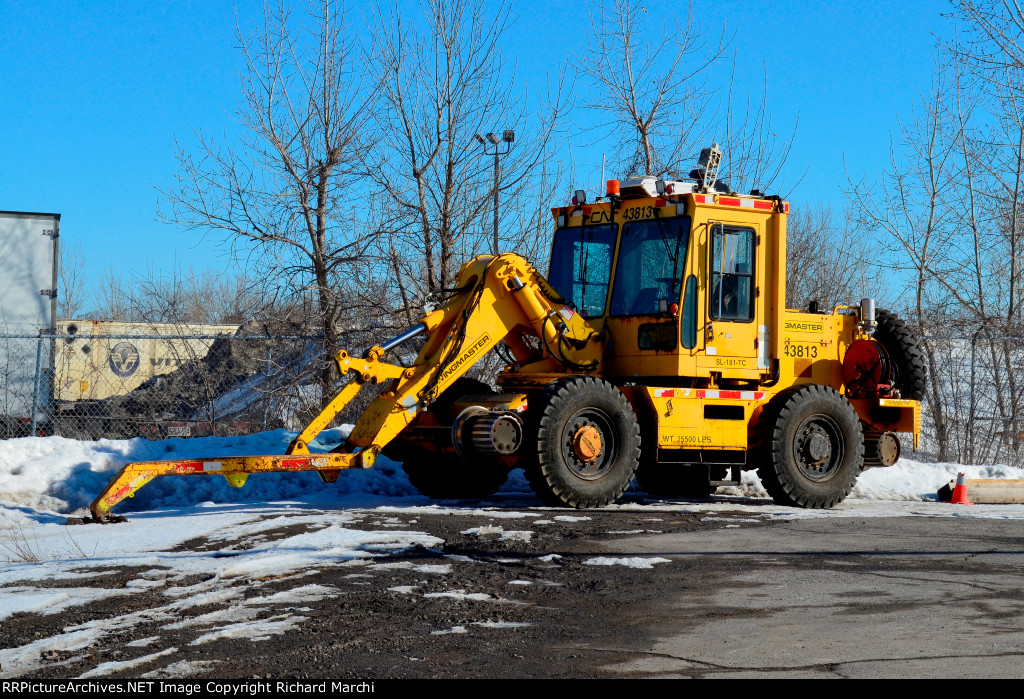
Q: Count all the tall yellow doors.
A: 1